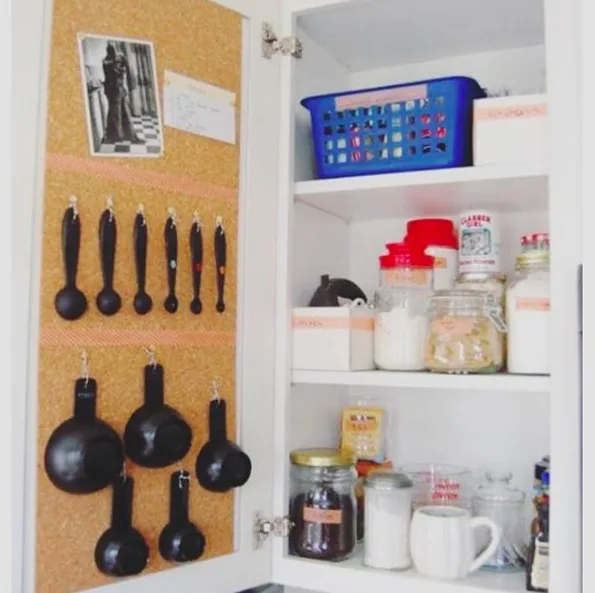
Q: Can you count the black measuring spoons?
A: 6